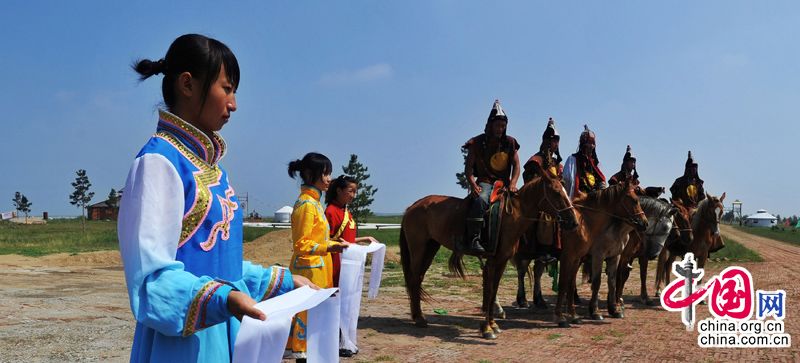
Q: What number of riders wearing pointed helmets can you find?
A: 5